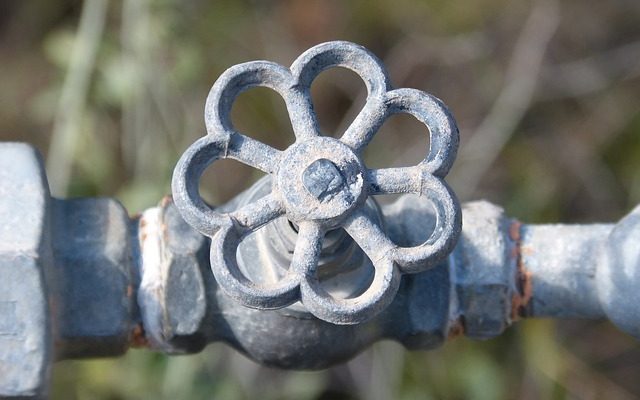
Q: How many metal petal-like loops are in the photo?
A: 7